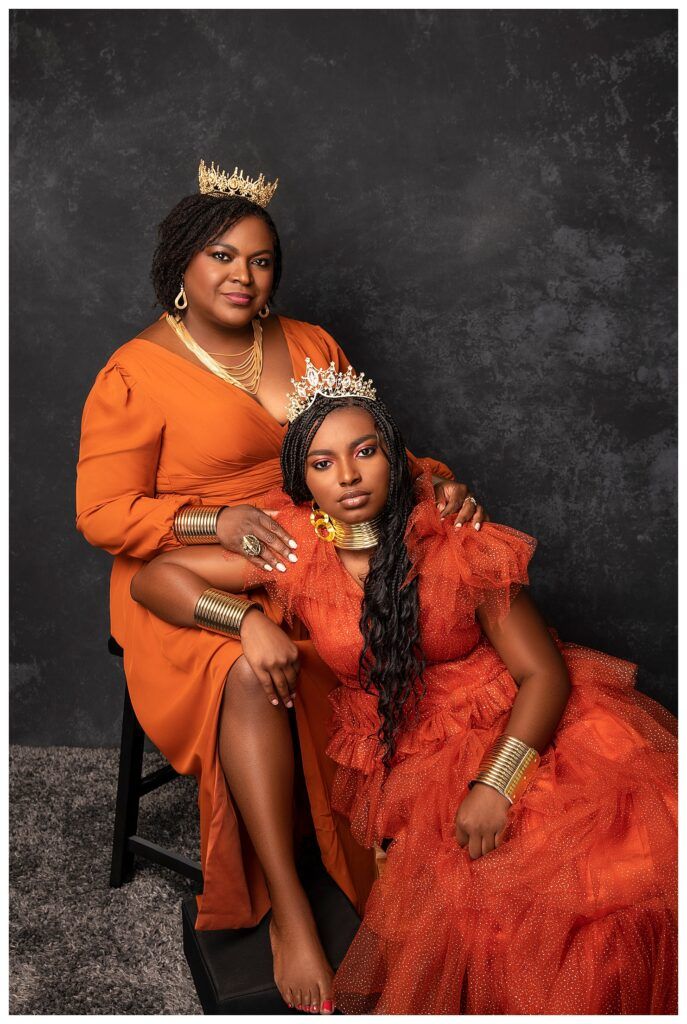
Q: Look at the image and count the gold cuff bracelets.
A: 3